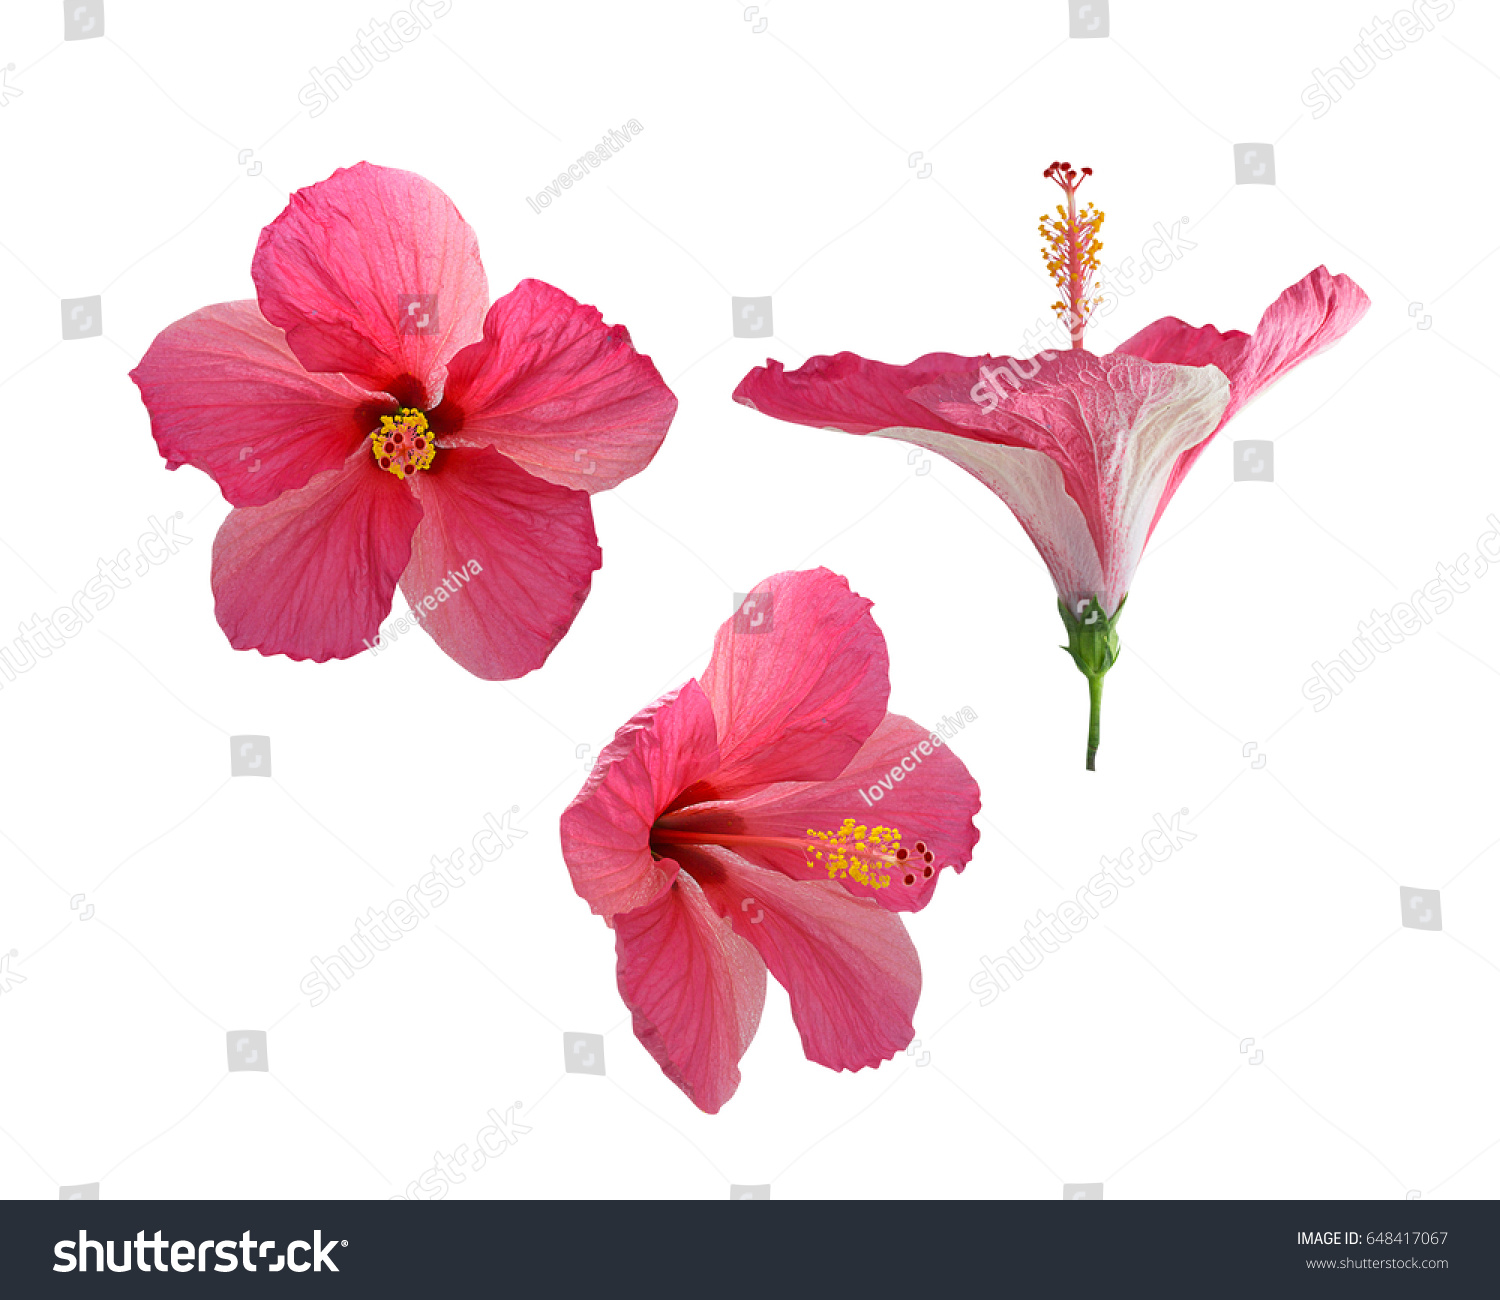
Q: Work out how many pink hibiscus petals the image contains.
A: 15